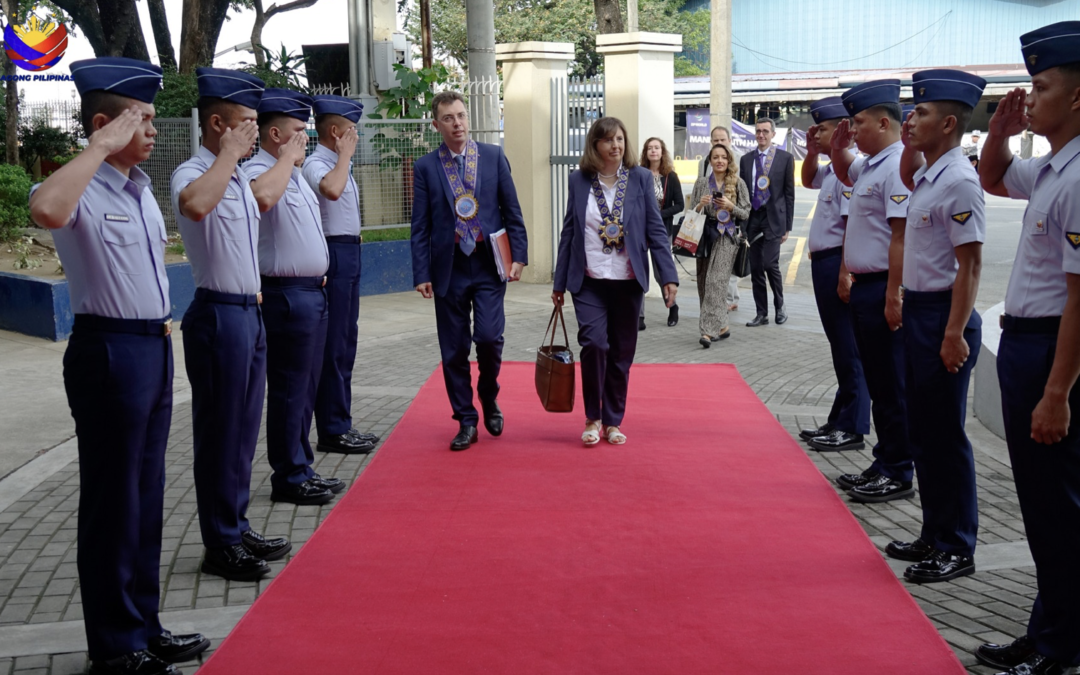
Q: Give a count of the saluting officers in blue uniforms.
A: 8